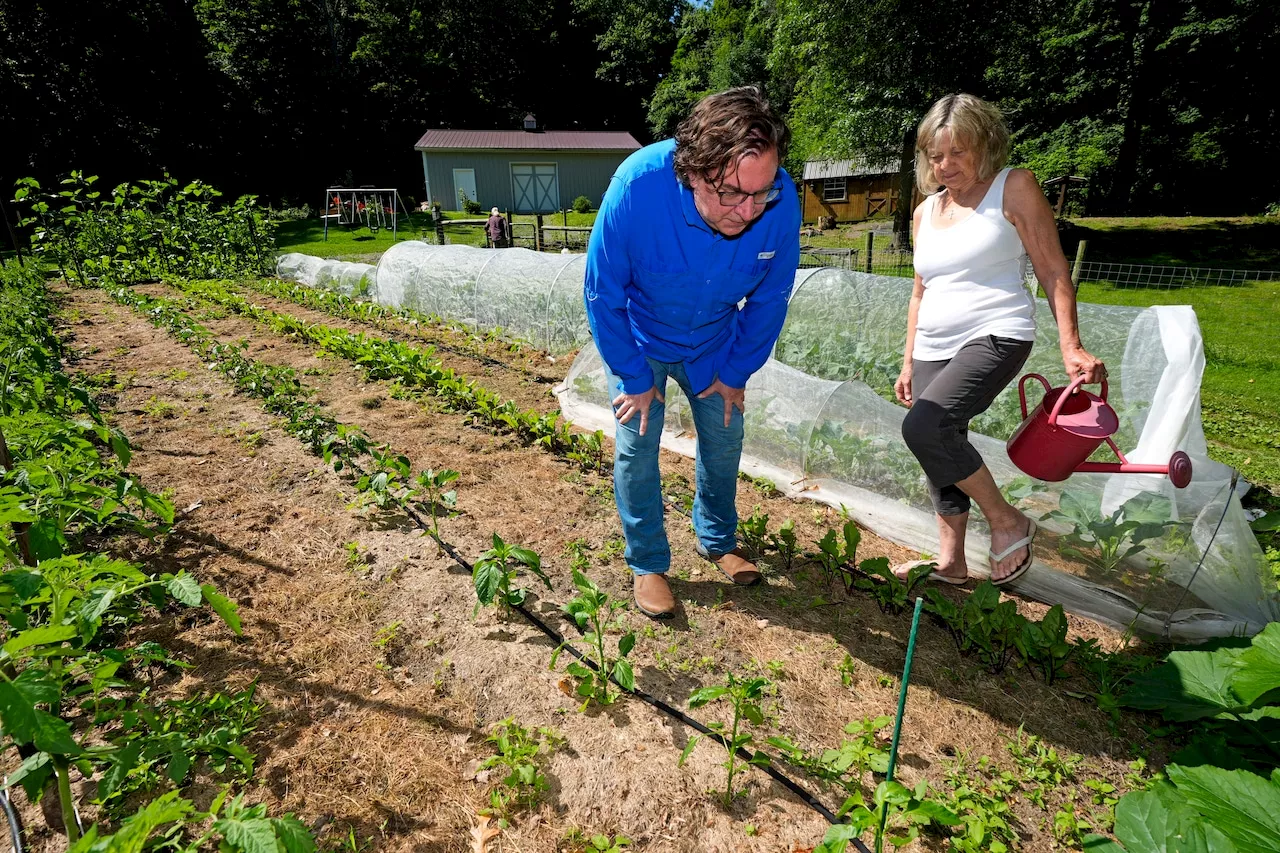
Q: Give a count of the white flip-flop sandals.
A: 2